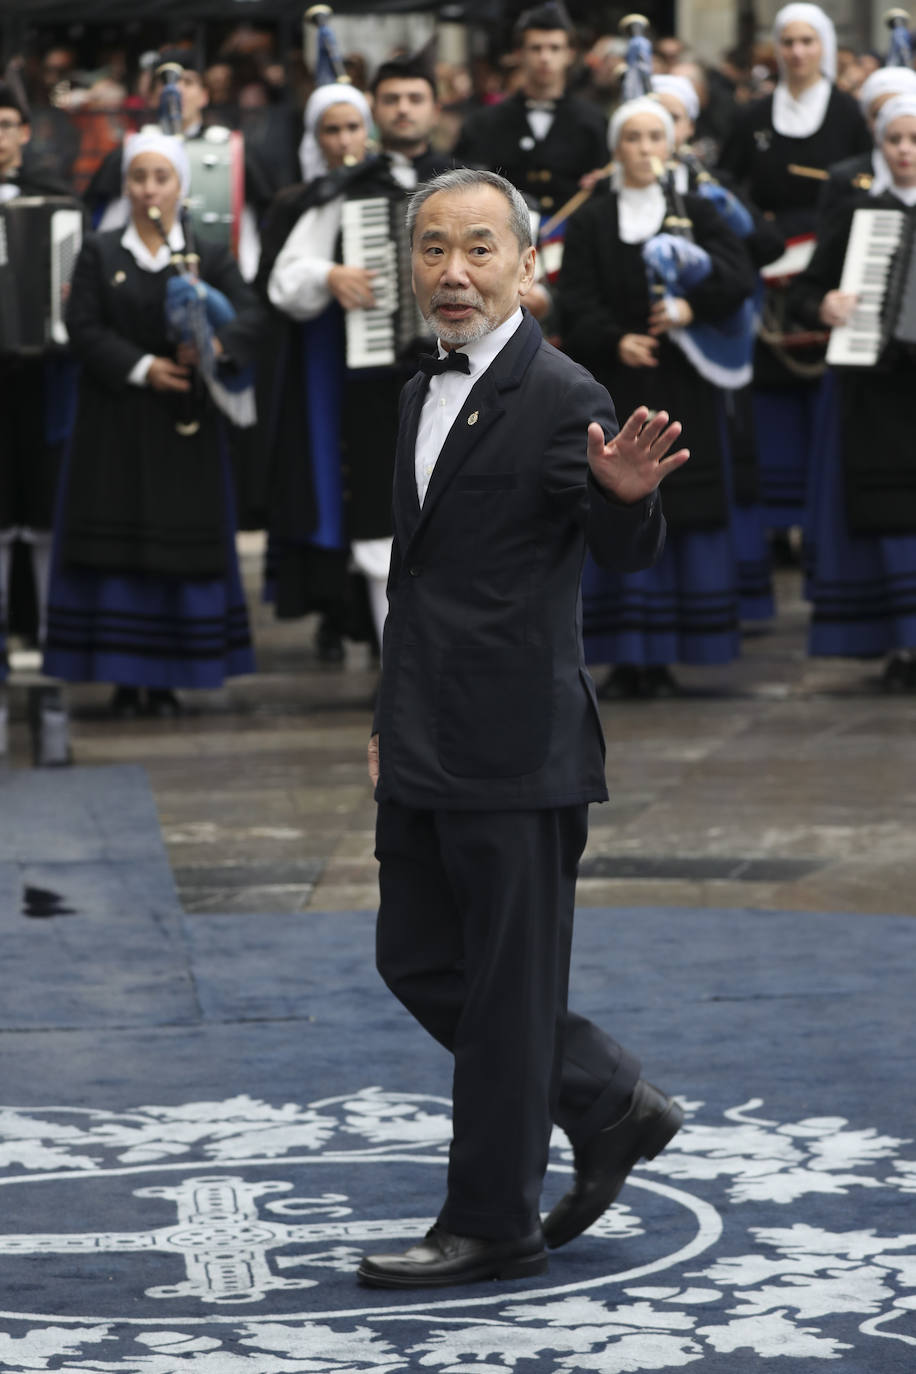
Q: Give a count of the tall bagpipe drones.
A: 4